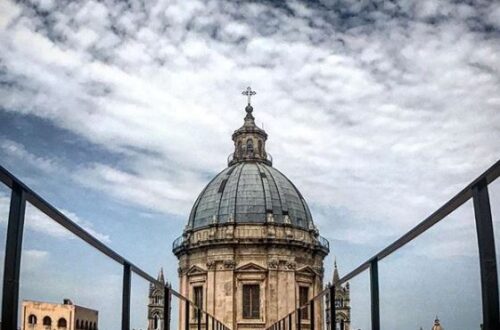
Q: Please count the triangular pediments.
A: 3